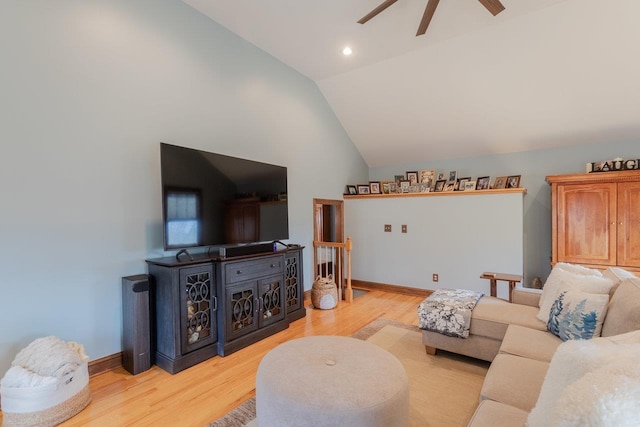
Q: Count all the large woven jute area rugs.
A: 1